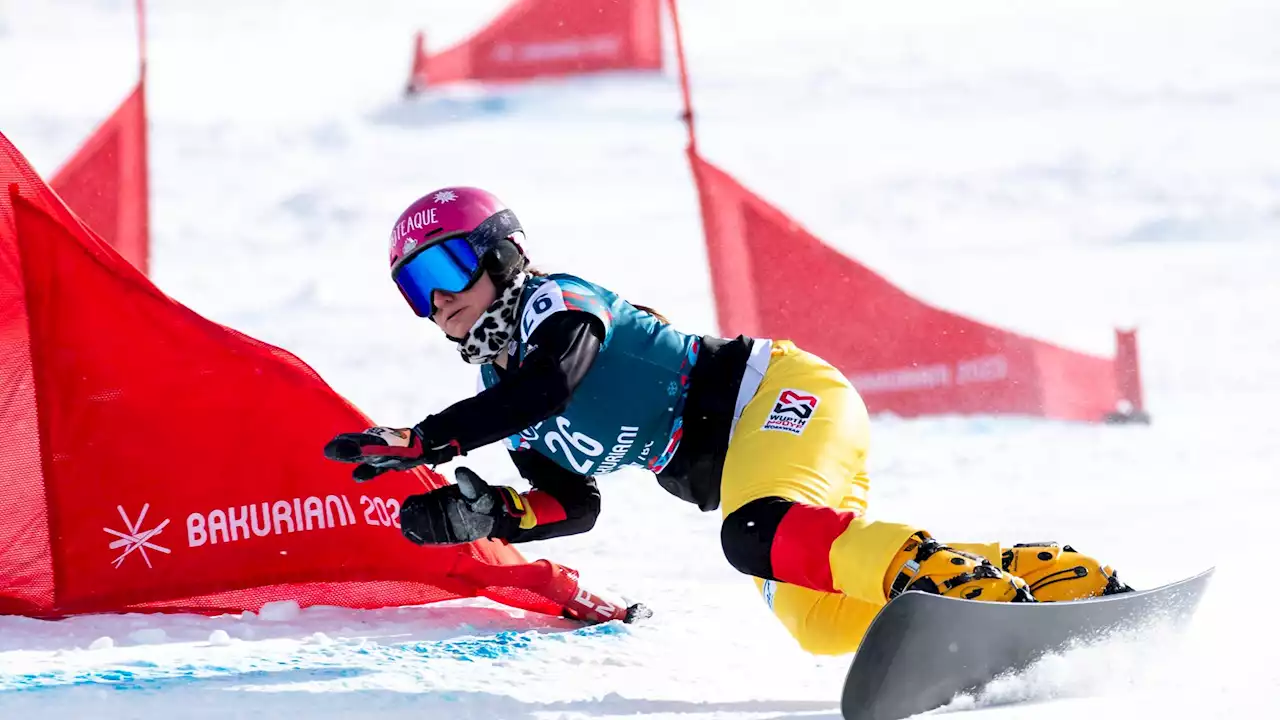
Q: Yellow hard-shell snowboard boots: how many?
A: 2